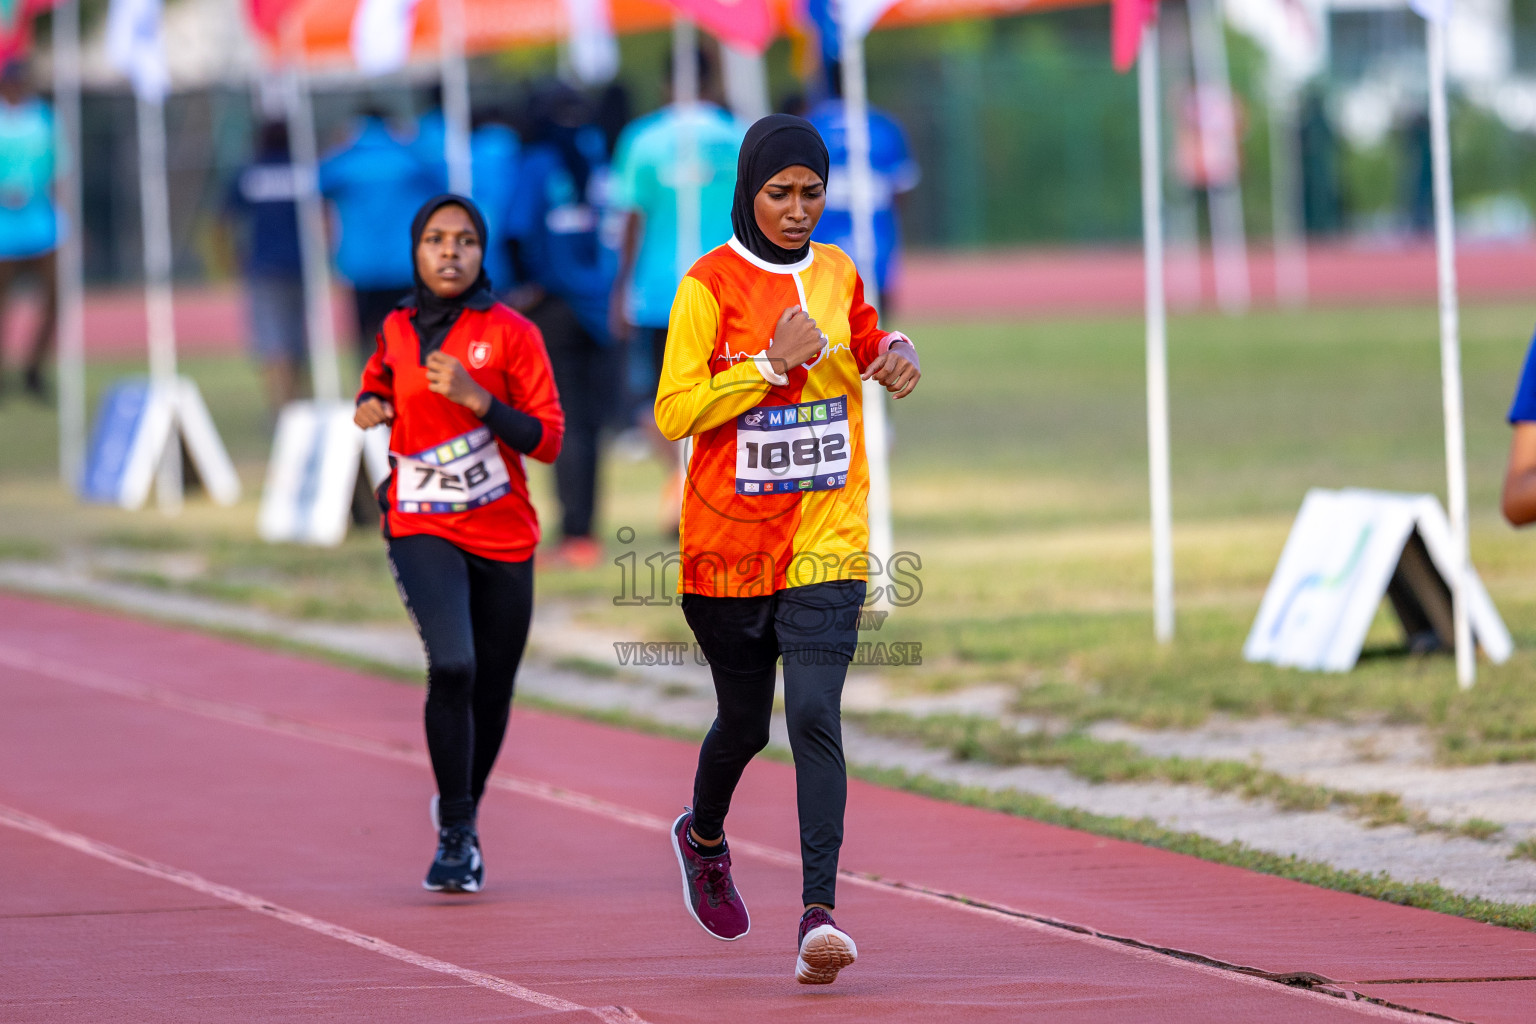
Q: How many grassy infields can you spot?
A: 1